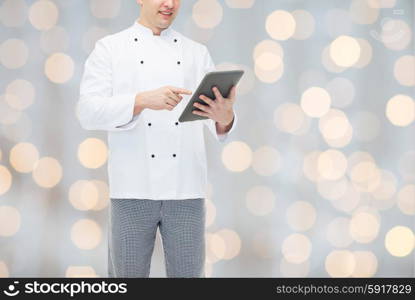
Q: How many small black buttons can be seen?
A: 8